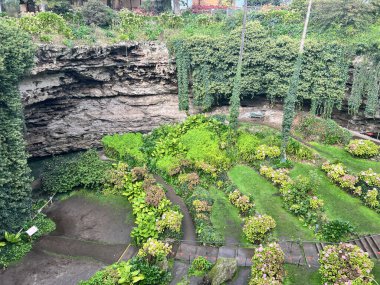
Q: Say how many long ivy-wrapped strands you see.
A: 2